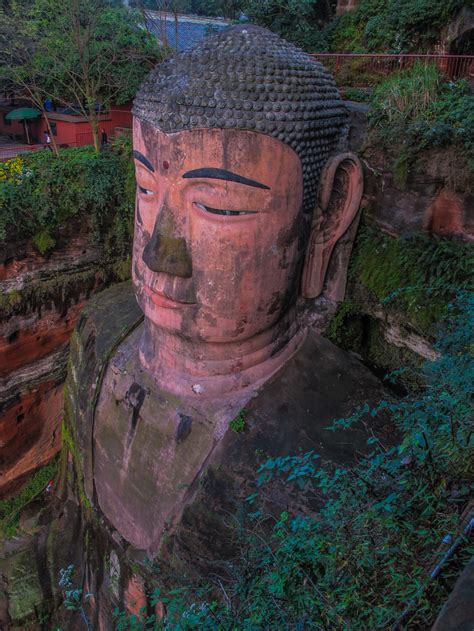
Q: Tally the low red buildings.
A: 1